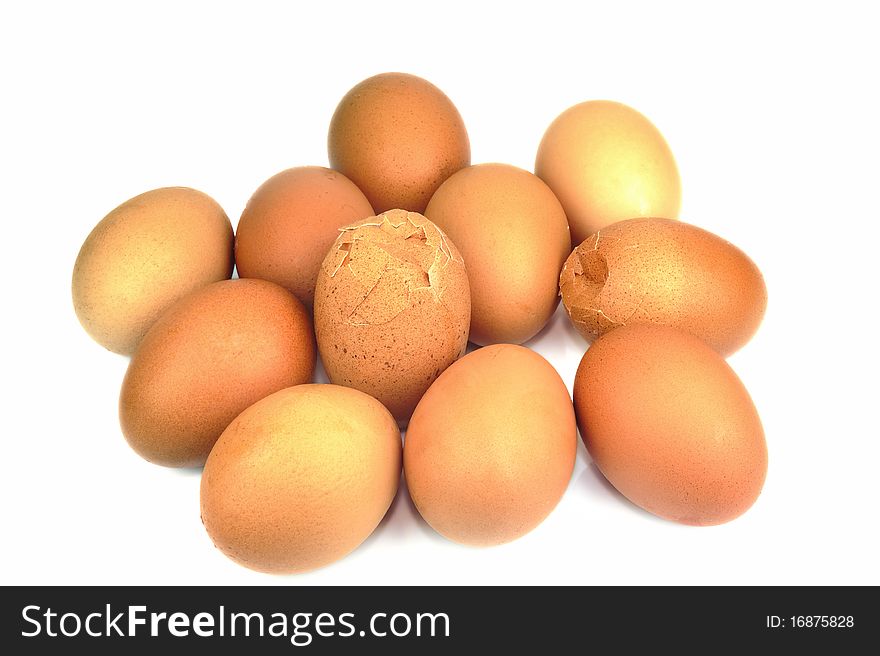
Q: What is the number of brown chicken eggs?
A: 11